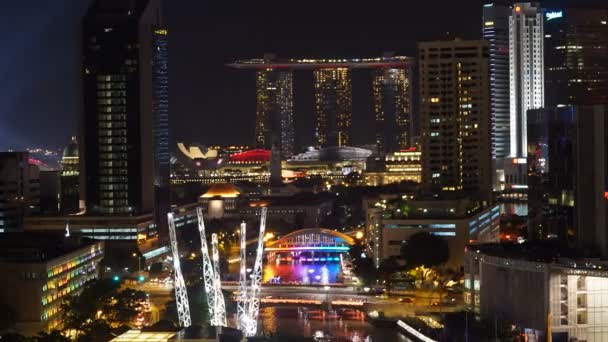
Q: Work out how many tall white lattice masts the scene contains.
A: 5